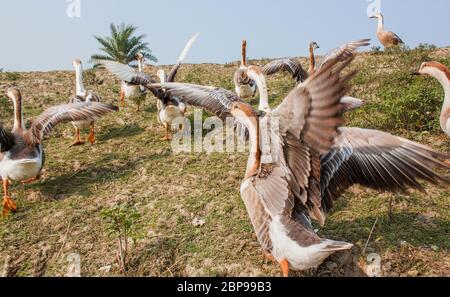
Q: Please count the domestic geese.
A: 10